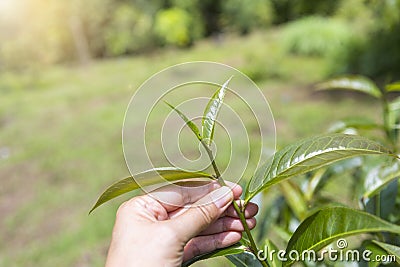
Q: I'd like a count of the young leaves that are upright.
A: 2